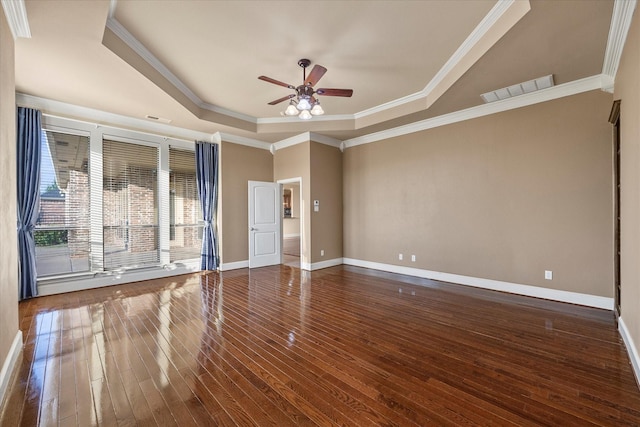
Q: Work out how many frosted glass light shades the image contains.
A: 4